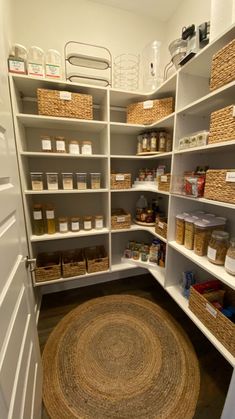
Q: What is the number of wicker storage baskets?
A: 13